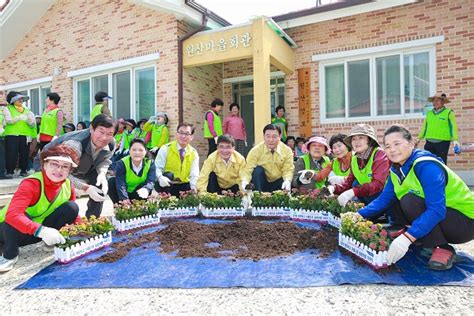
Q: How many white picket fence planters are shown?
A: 8